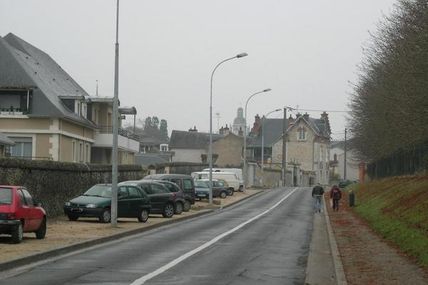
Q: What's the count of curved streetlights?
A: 3